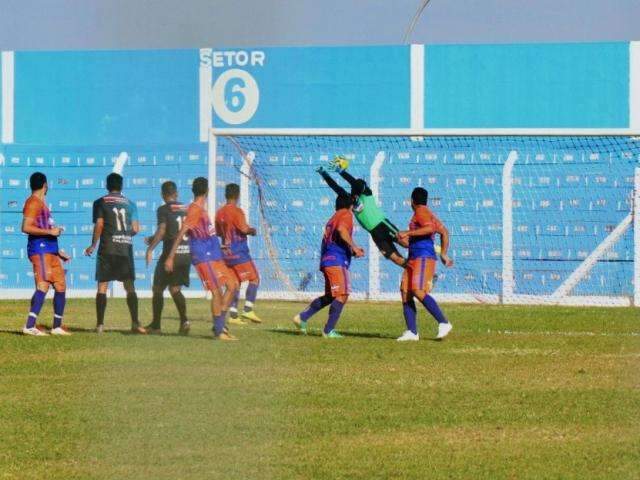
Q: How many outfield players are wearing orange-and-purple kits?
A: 5